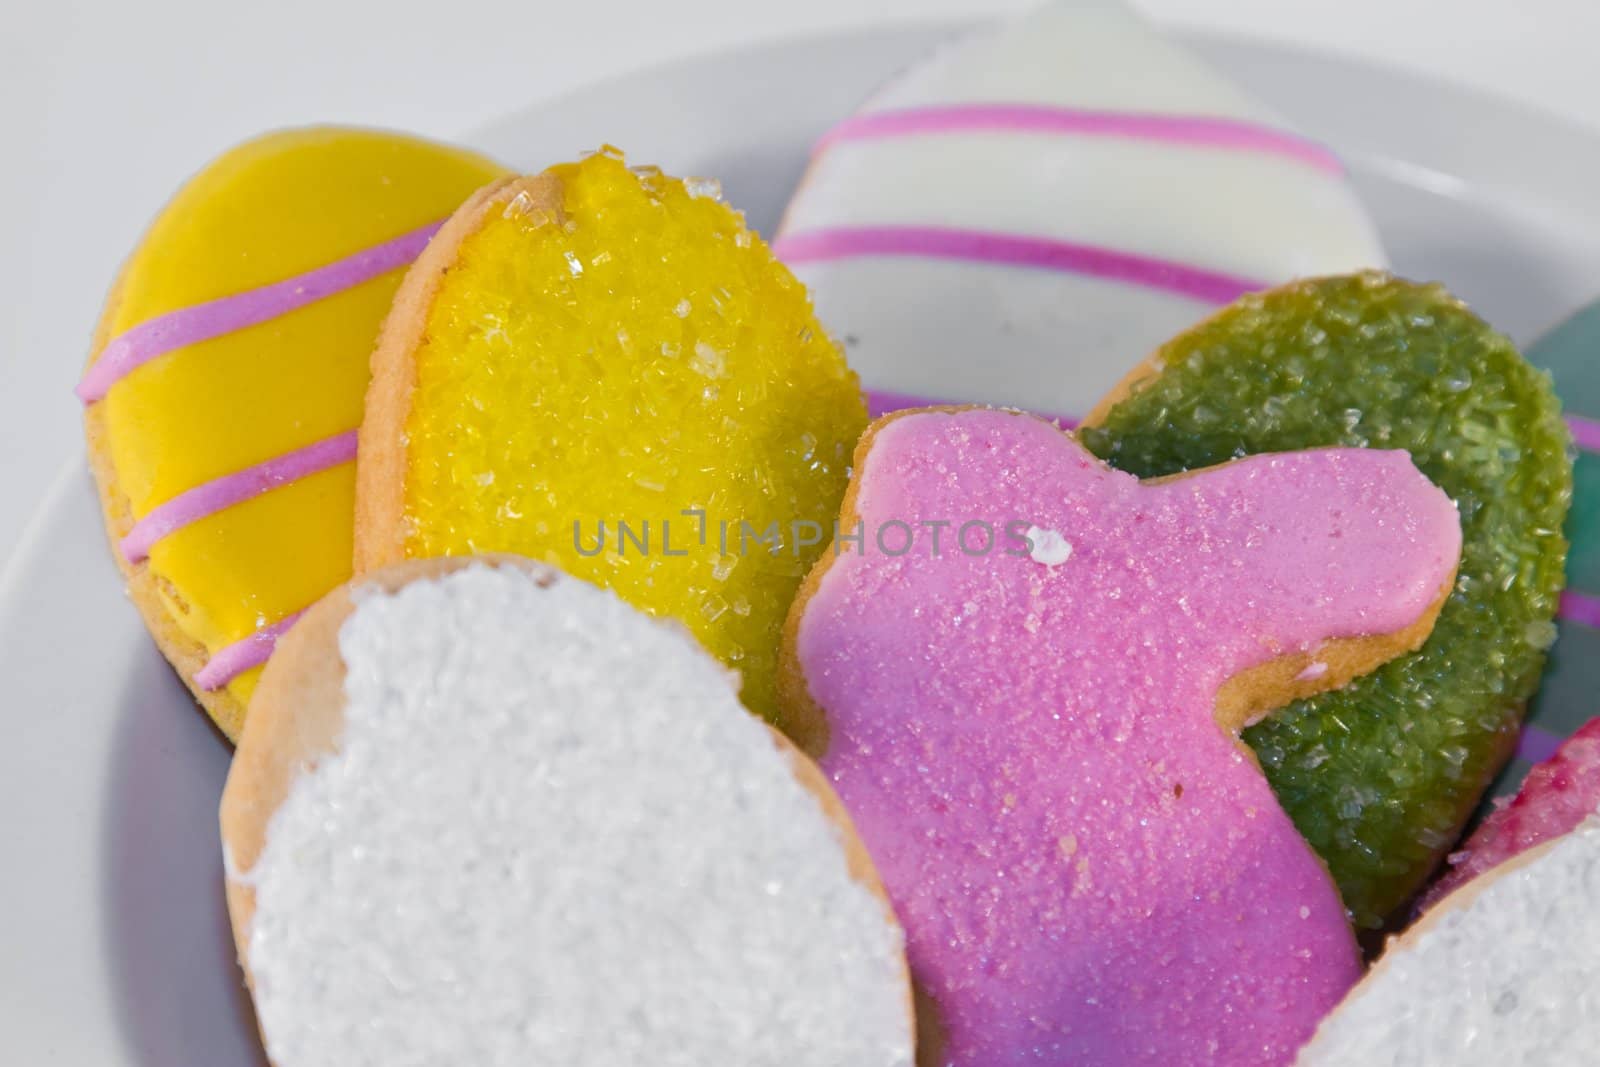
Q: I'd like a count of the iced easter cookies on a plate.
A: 9